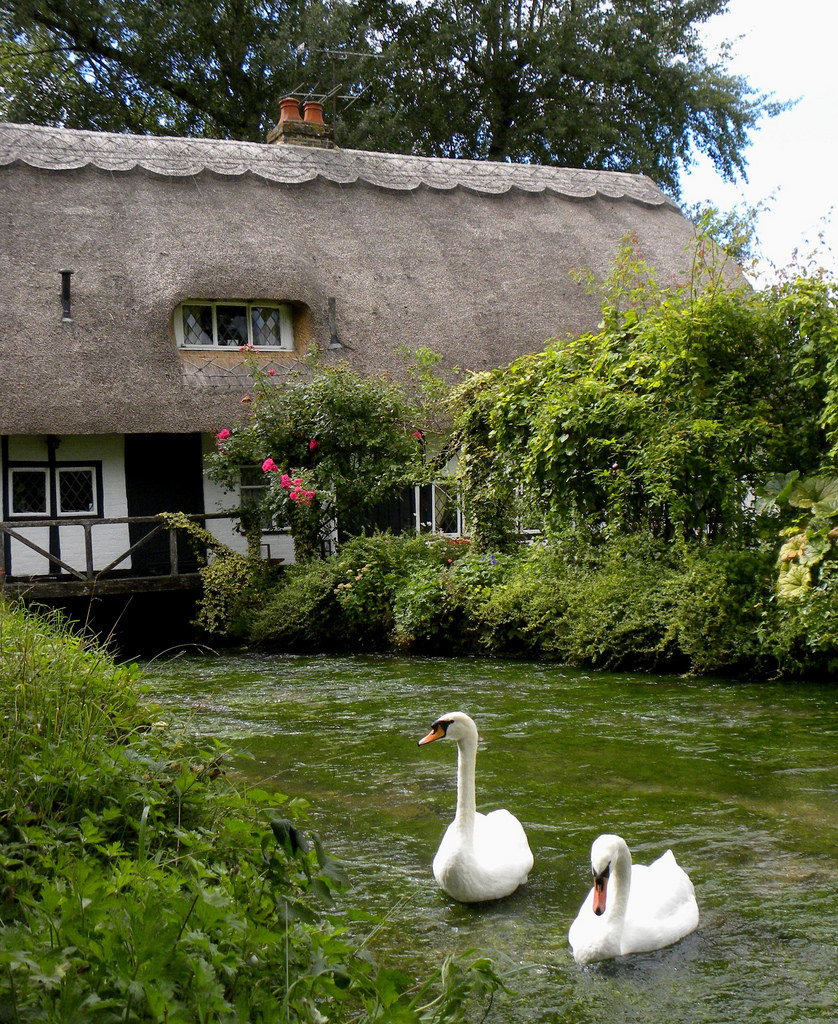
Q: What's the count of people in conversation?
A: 0